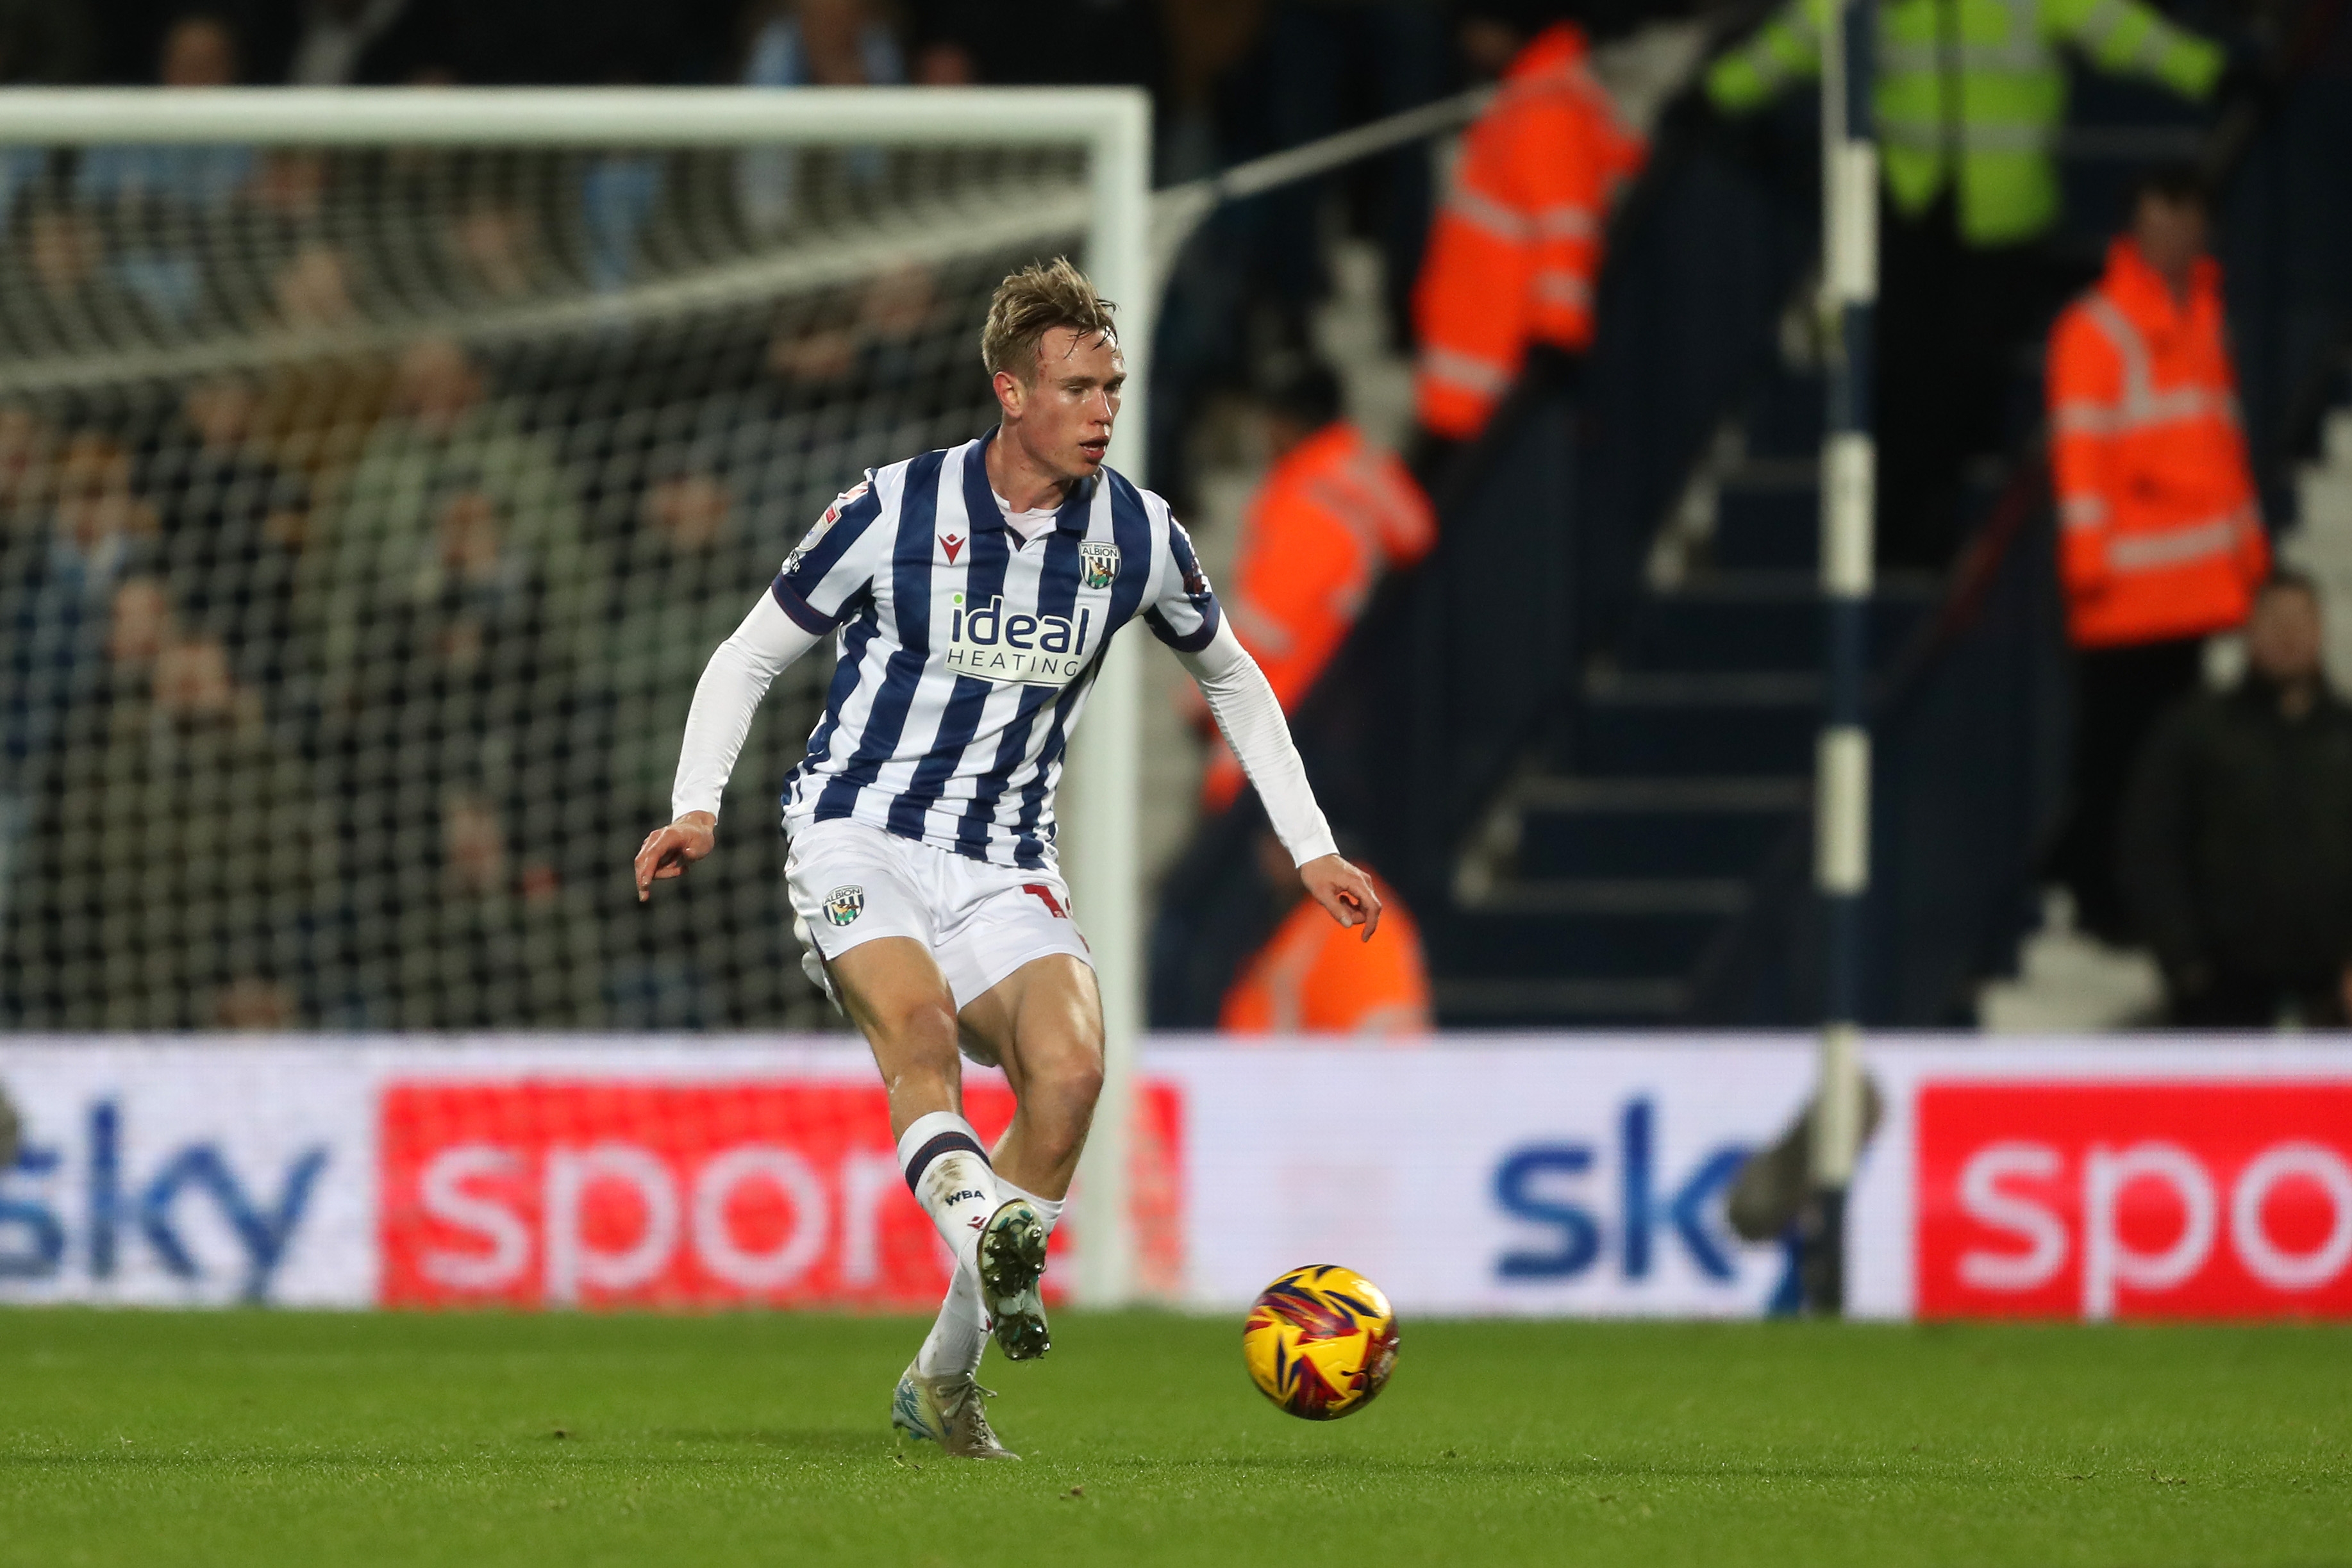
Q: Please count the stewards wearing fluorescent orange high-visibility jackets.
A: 4